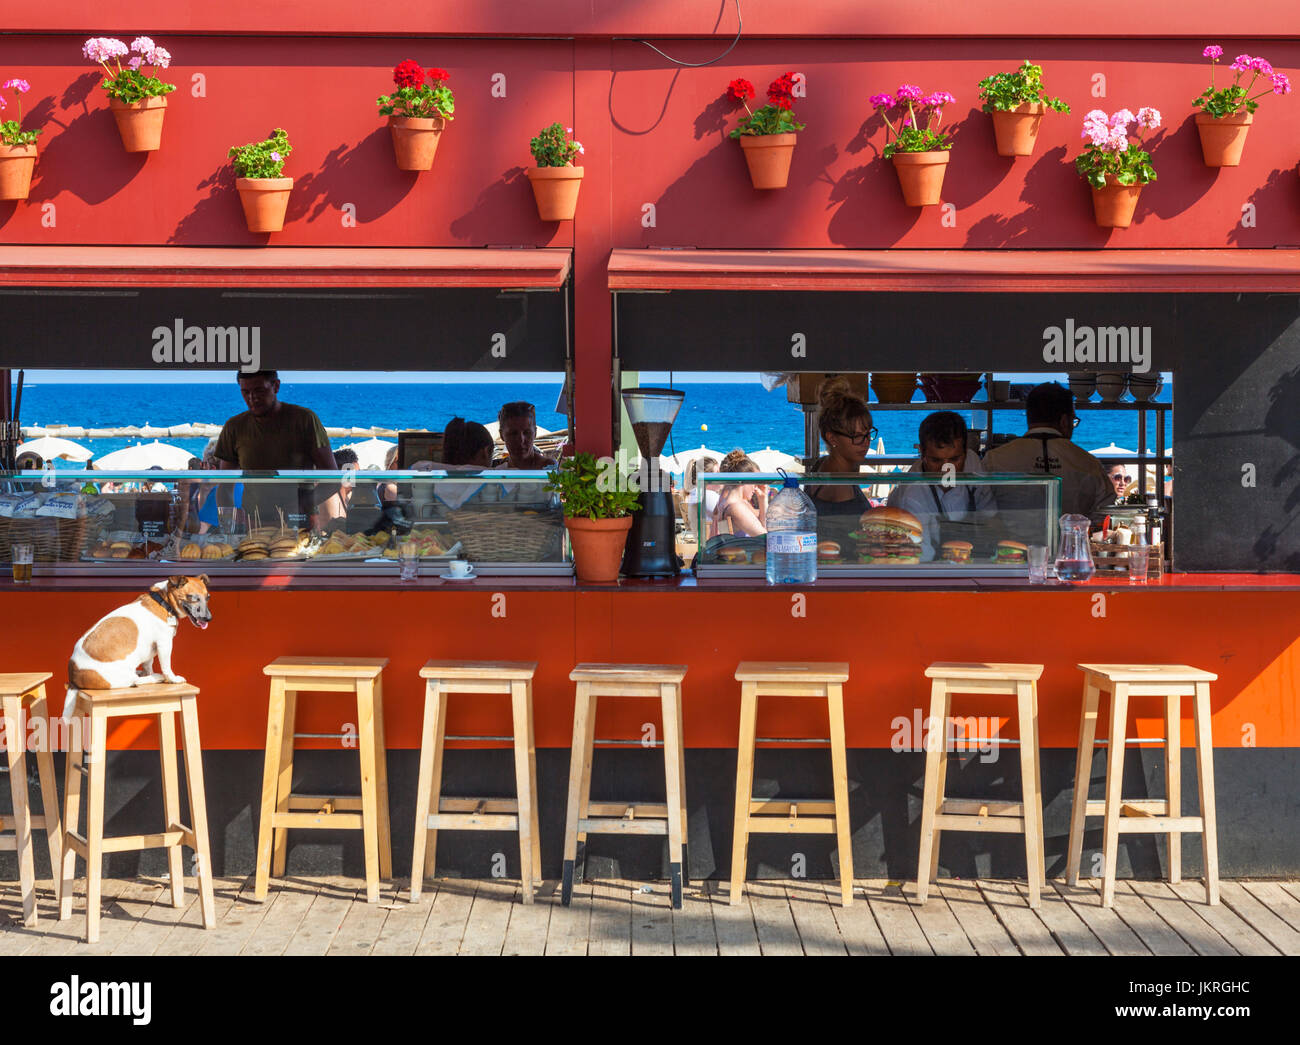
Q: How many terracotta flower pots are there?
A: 11